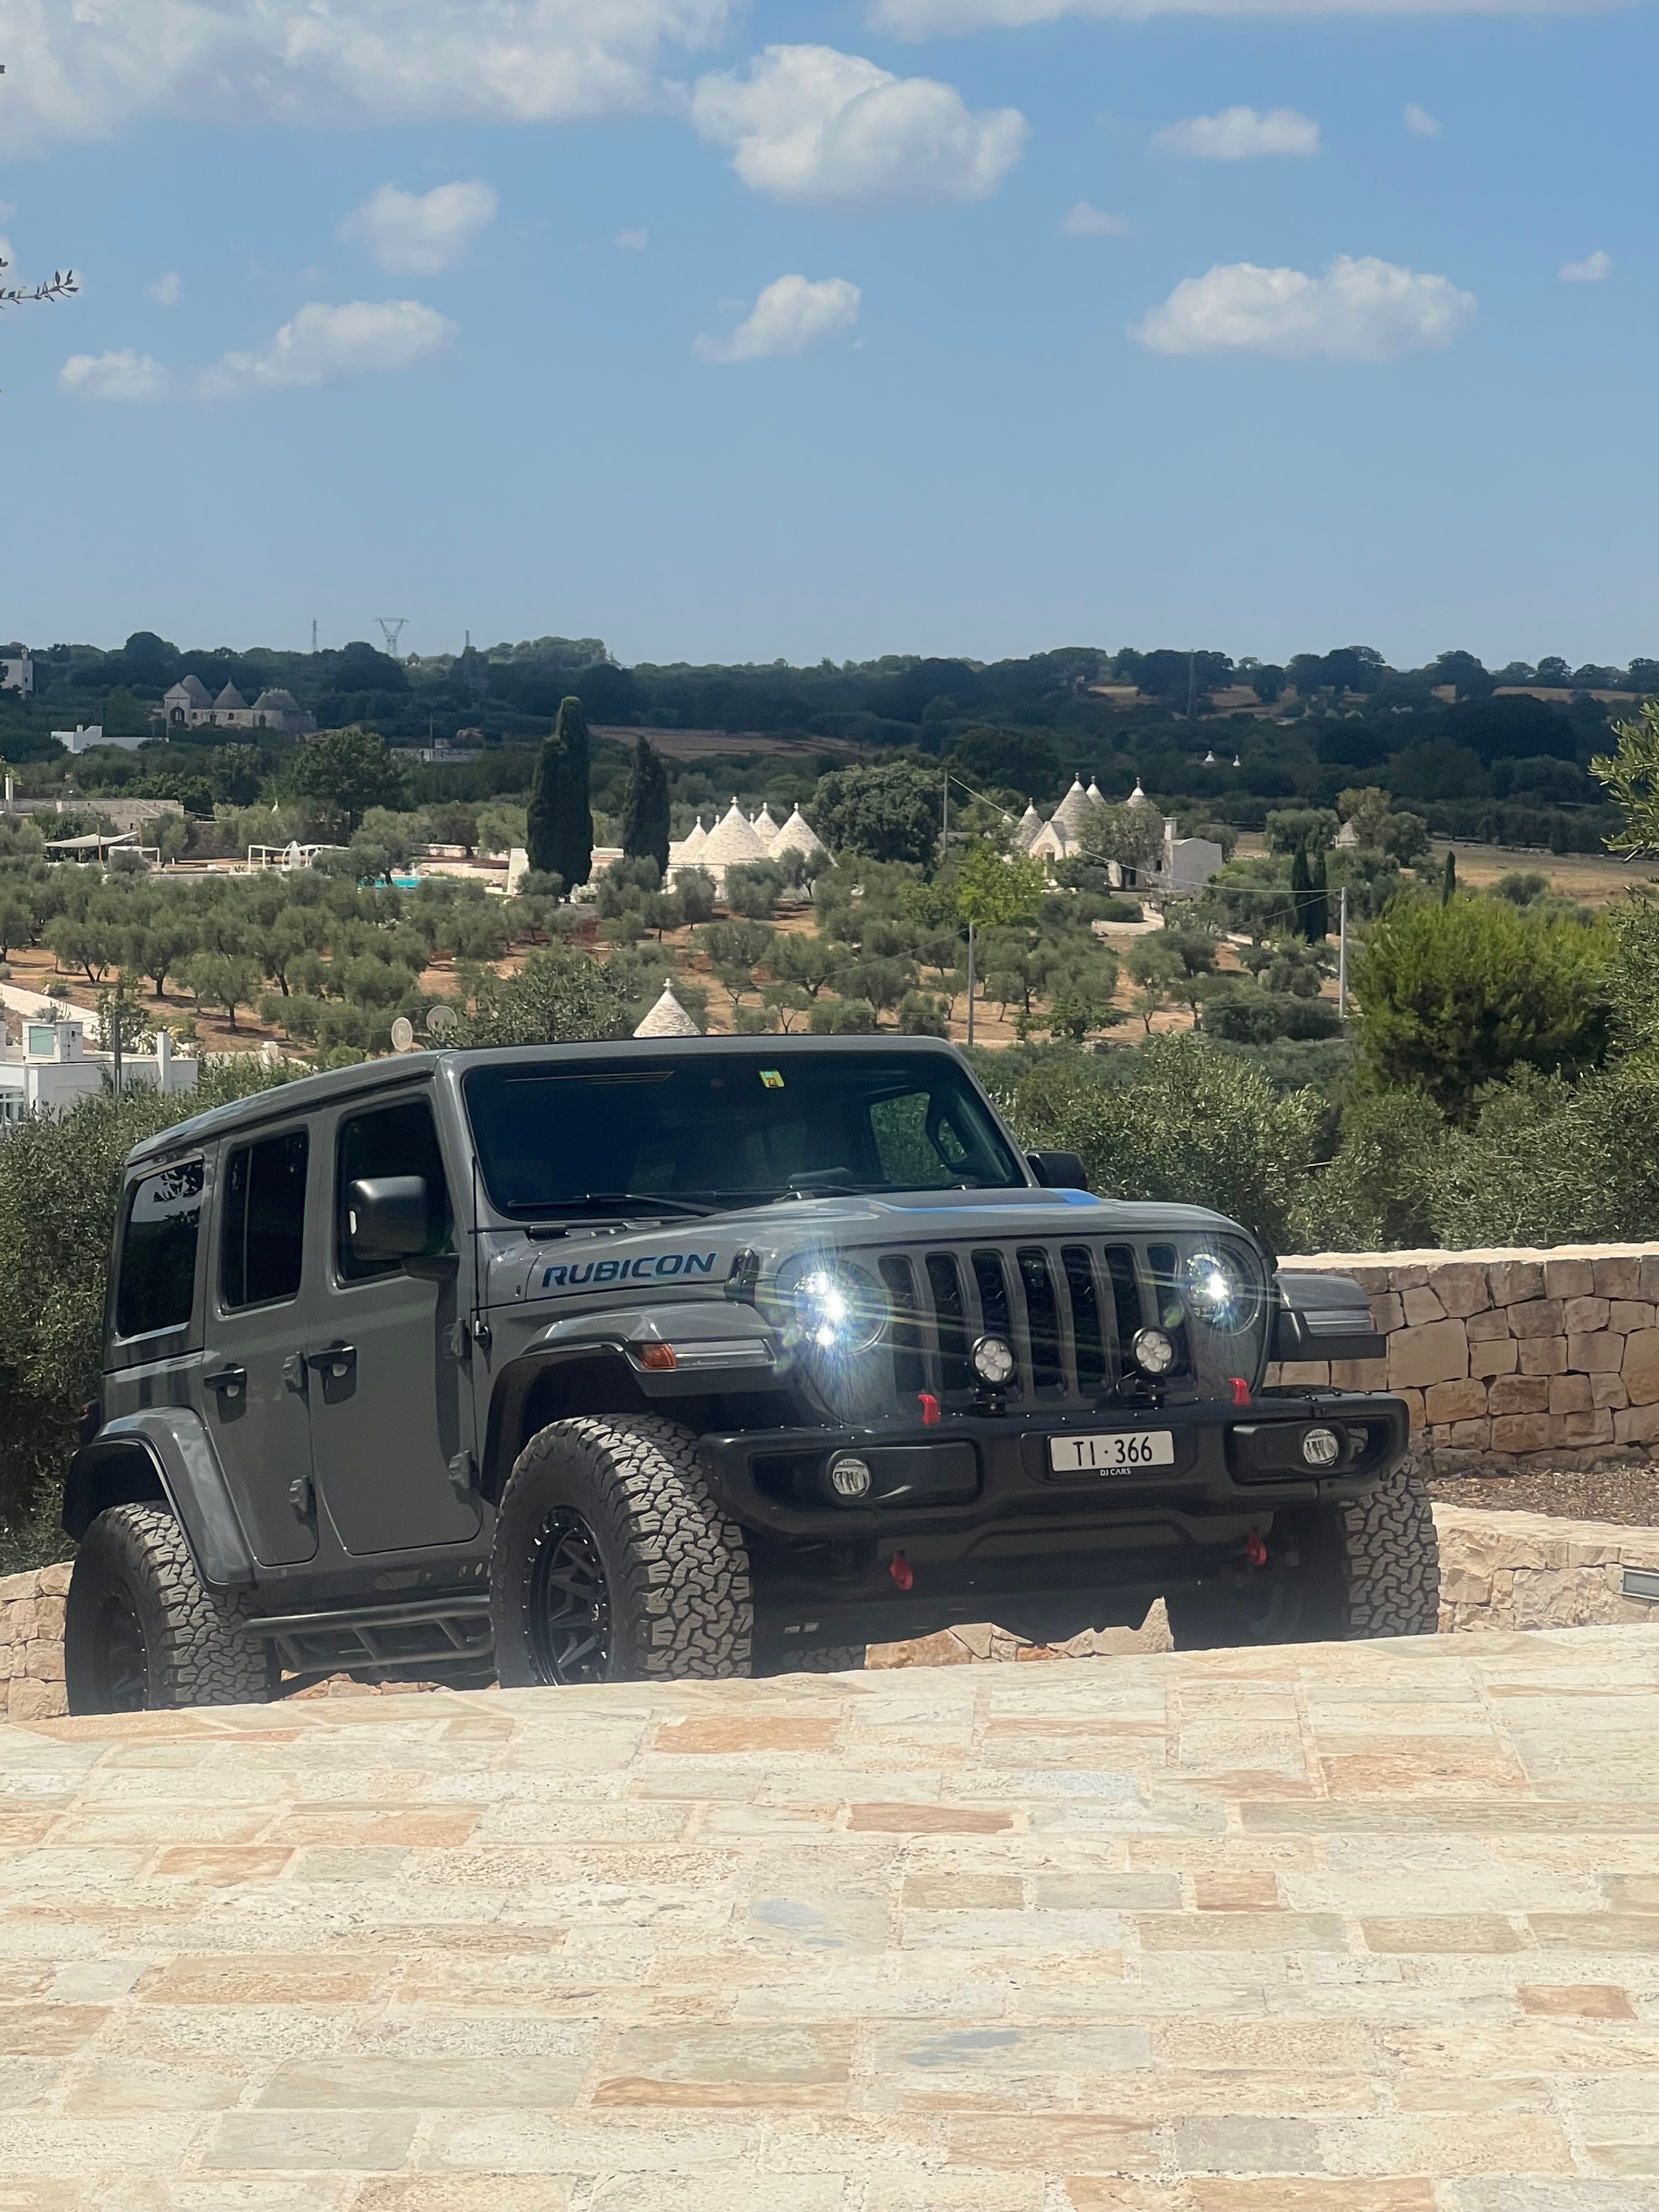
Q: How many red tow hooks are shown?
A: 4